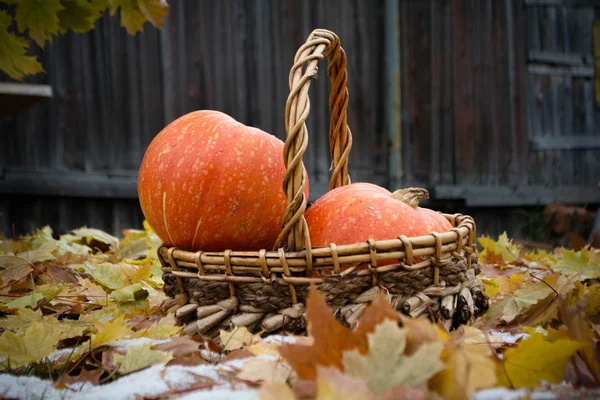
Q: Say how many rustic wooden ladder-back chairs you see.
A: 0